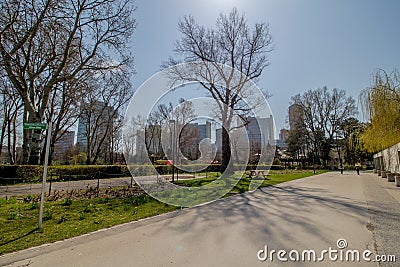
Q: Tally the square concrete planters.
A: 5